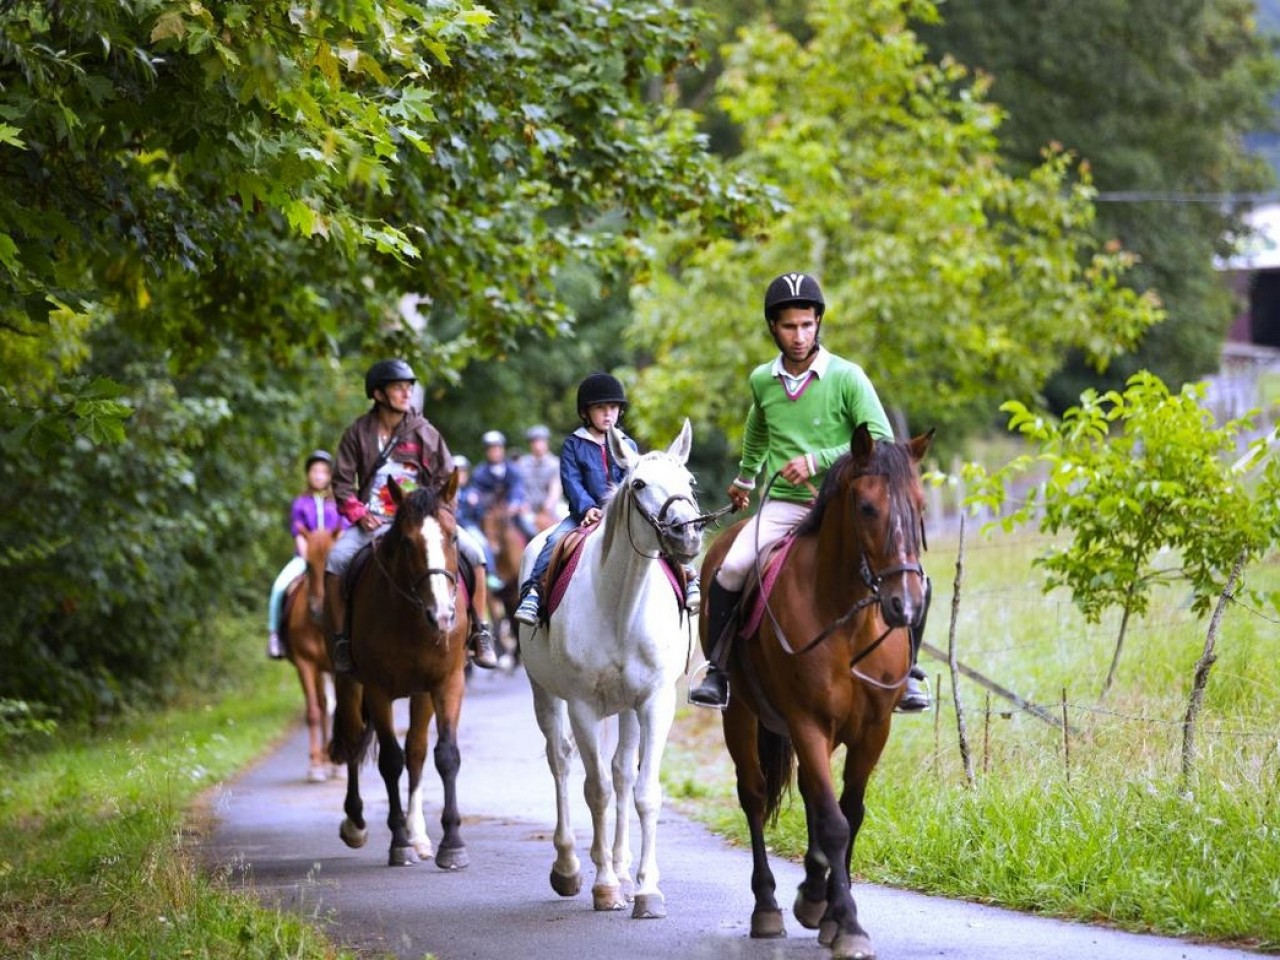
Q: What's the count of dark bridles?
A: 3